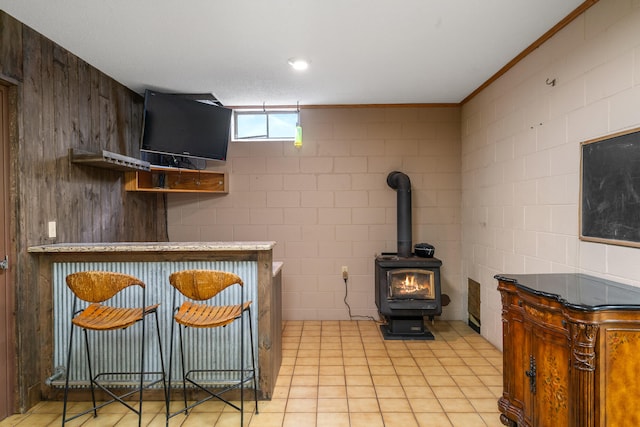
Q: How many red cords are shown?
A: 0